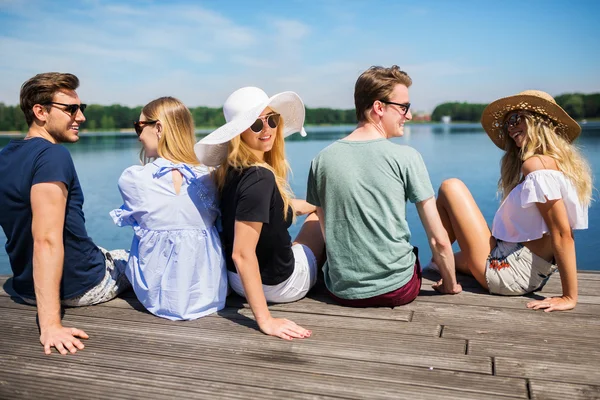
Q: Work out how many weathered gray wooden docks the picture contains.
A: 1